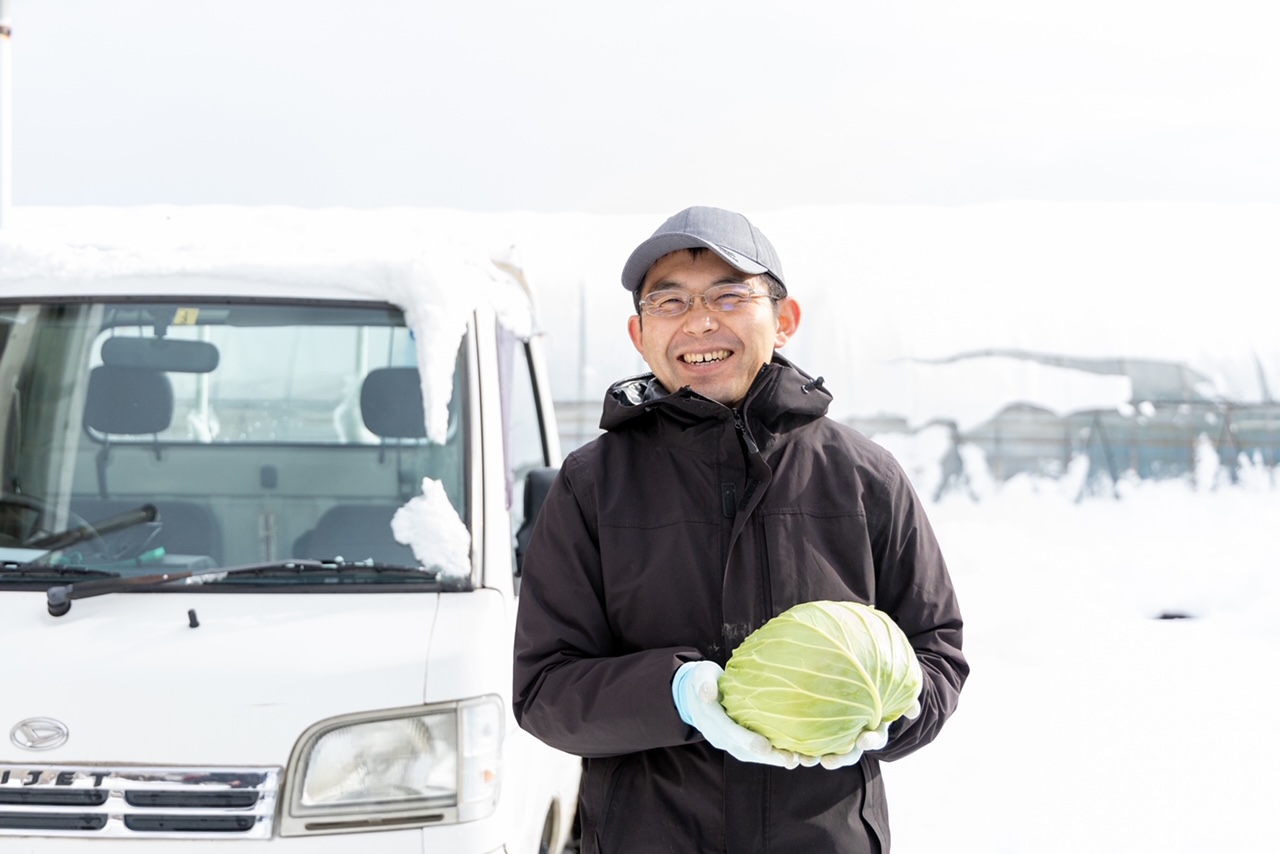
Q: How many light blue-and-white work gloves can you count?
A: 2